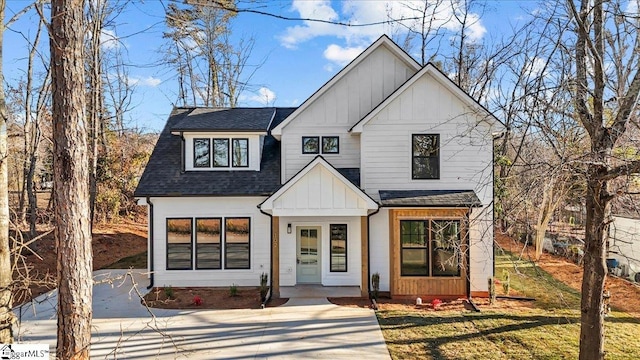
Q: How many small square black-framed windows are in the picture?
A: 2